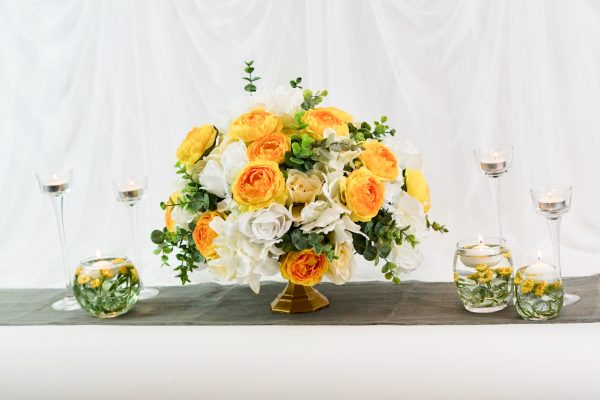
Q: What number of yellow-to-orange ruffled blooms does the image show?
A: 11